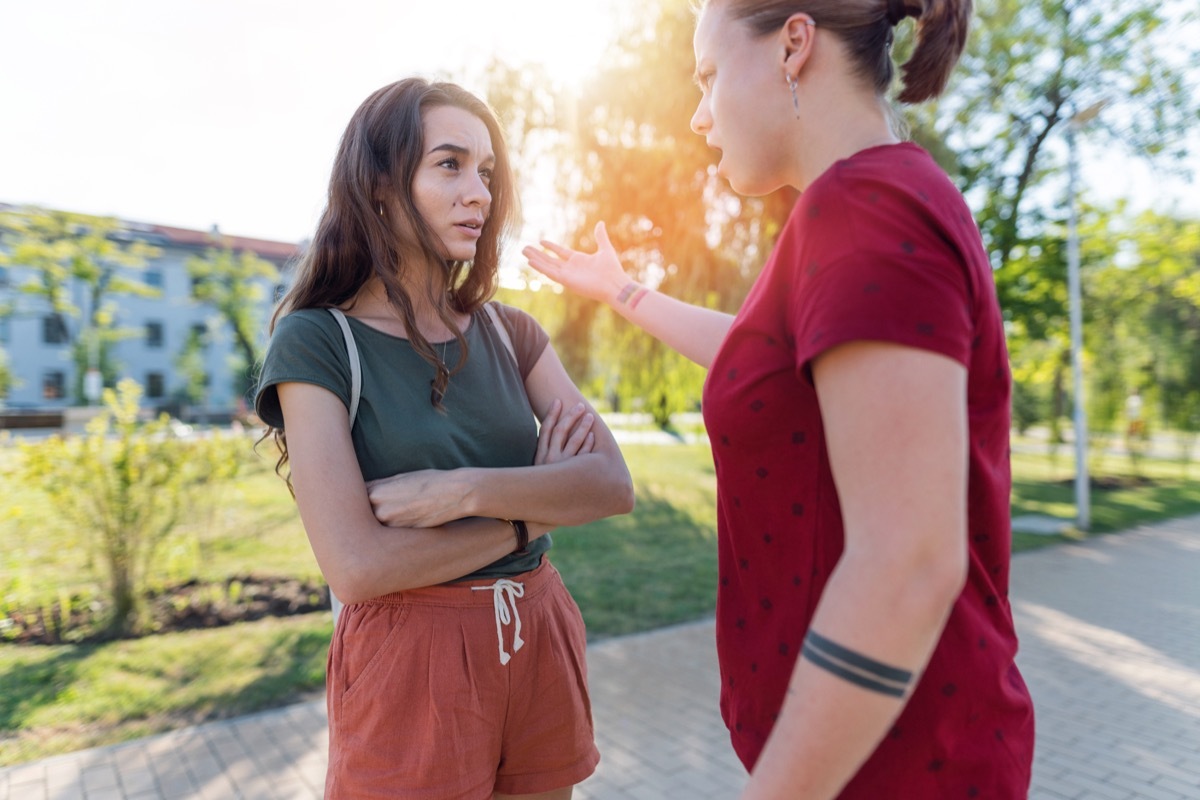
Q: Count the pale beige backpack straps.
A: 2